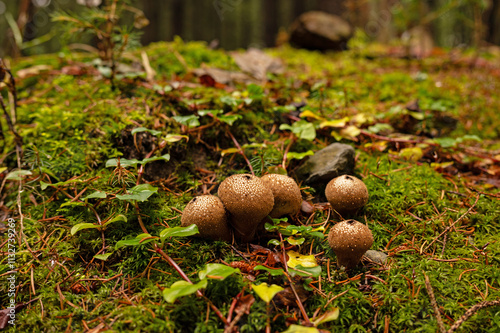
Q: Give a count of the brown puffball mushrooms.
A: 5